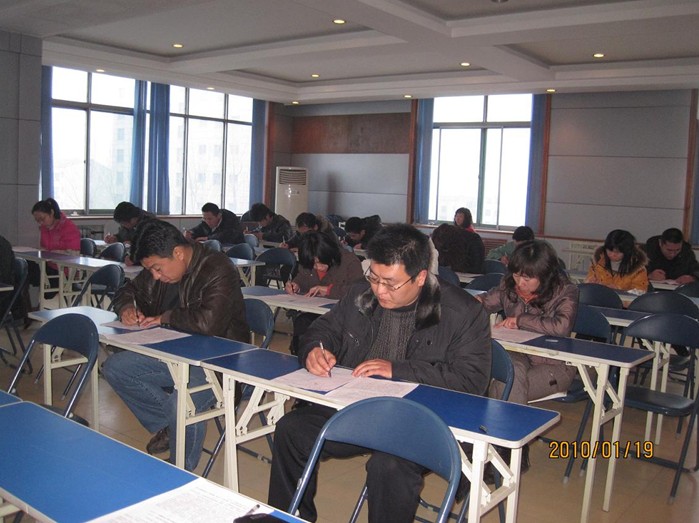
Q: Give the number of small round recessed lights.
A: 10